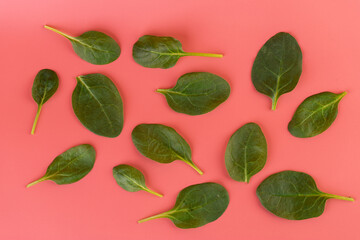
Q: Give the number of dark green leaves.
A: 13